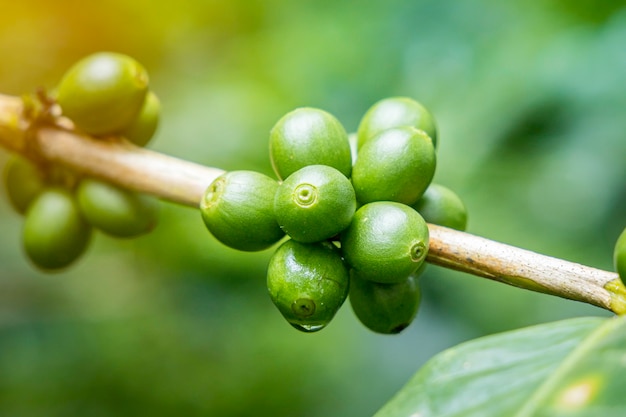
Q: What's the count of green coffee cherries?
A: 15